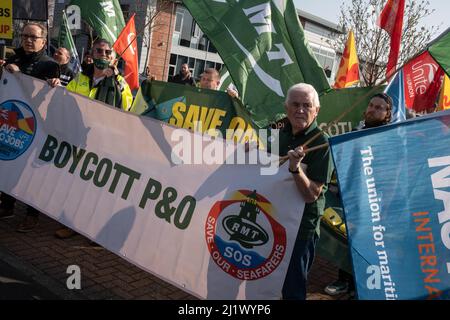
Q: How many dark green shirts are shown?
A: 1